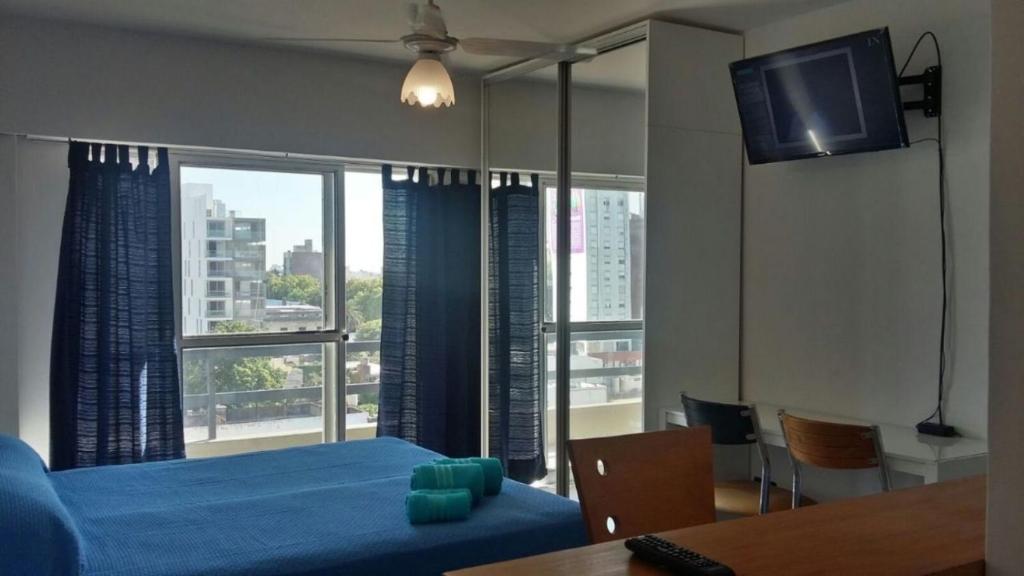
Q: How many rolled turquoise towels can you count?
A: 3